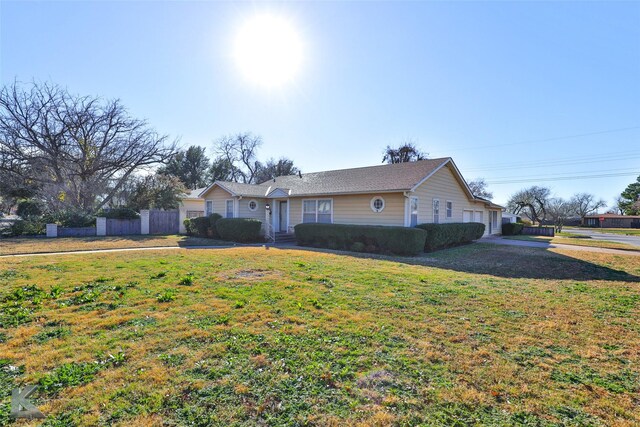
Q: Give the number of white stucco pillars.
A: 3